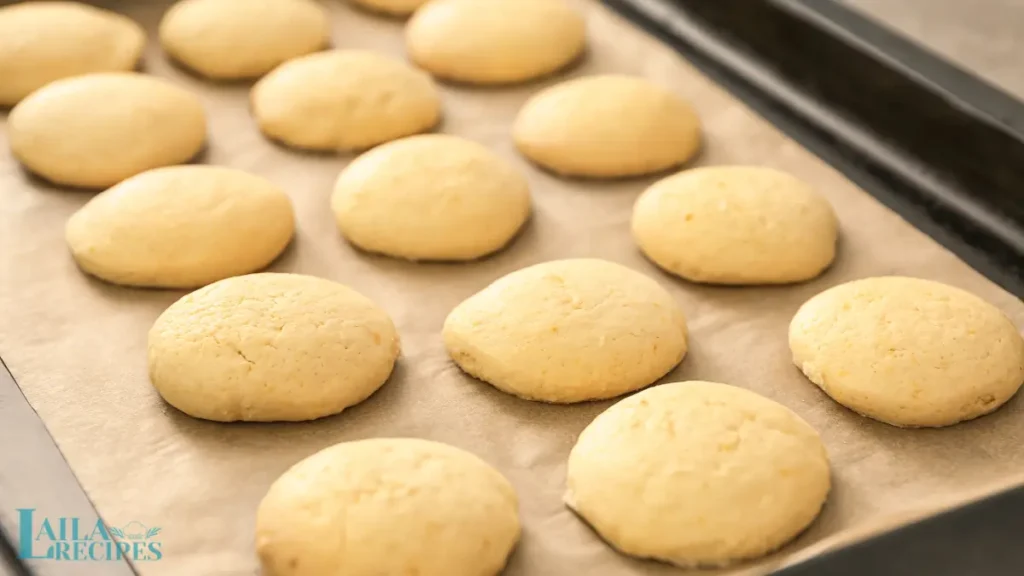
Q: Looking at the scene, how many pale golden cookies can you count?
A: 15